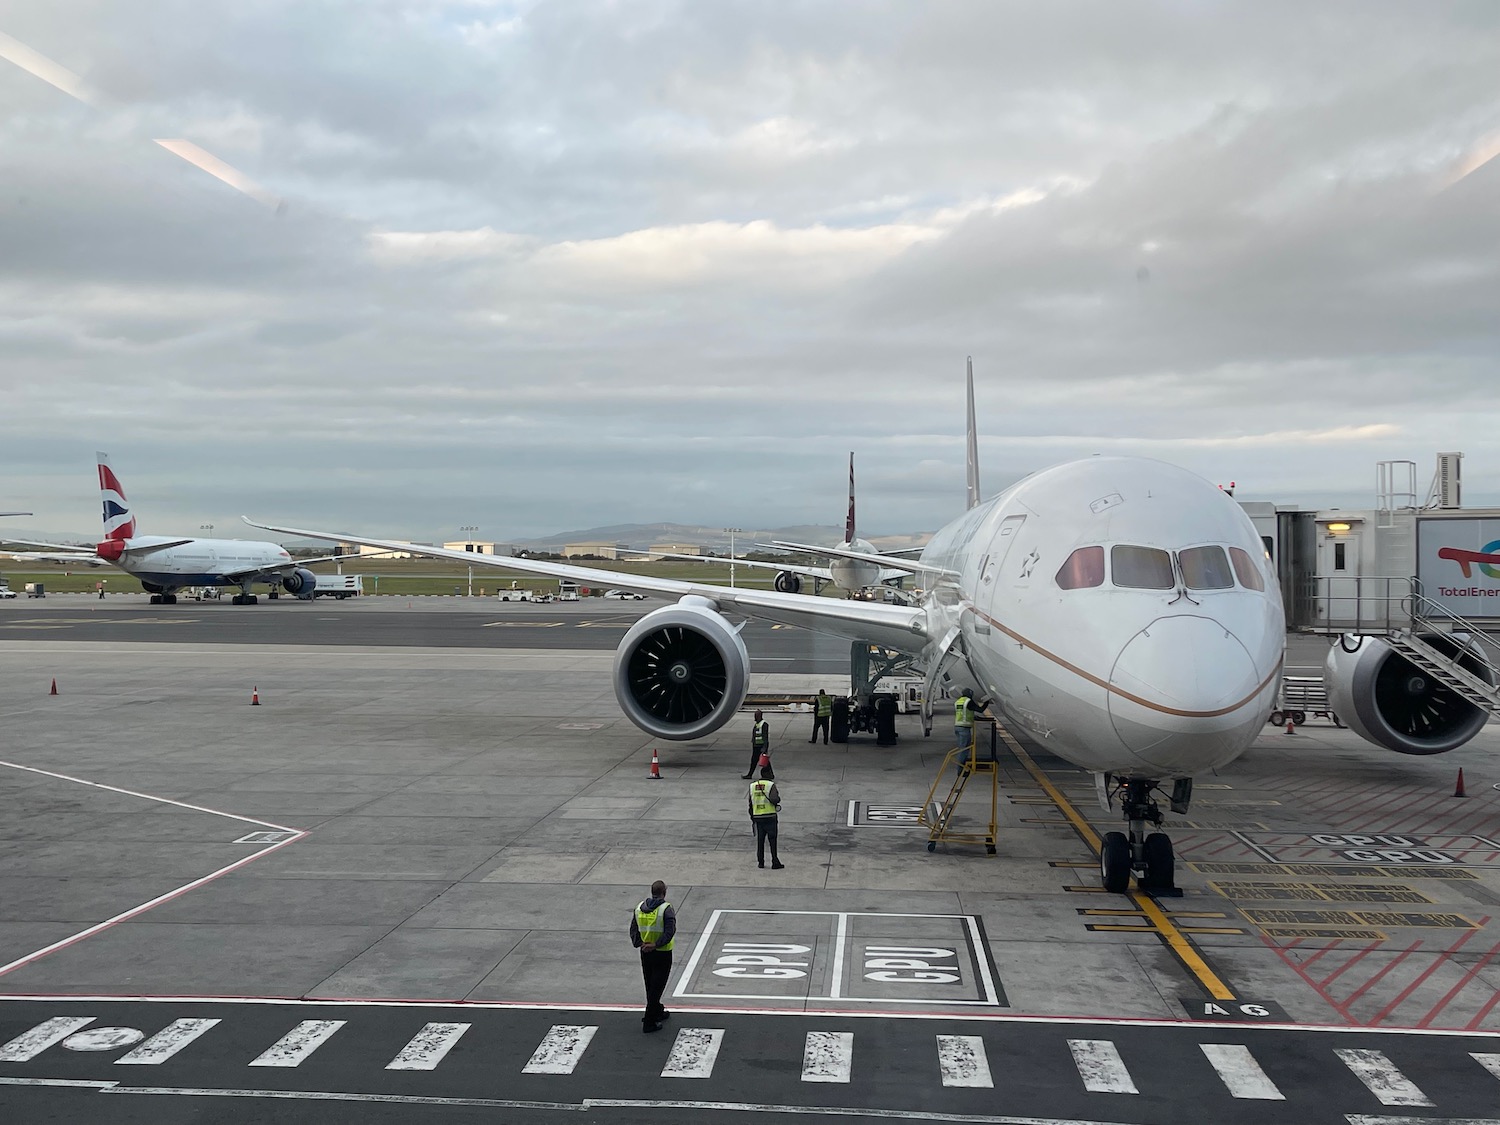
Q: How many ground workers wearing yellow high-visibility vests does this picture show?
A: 5